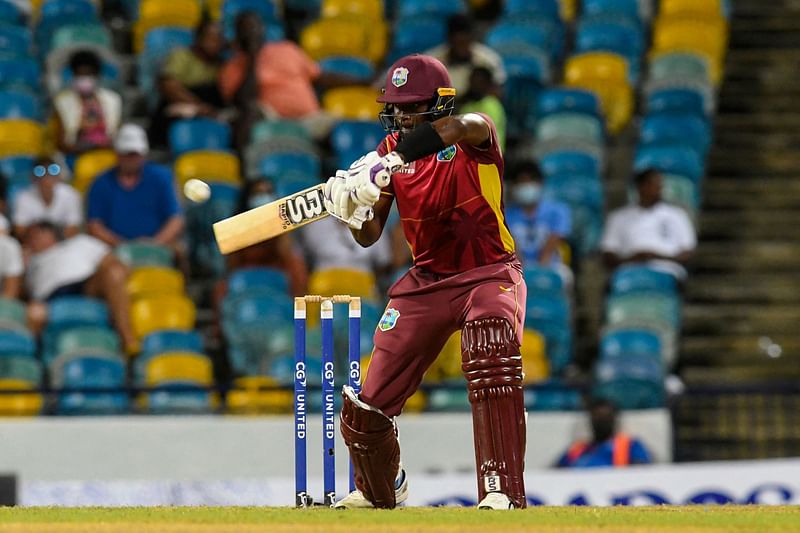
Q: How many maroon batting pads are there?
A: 2